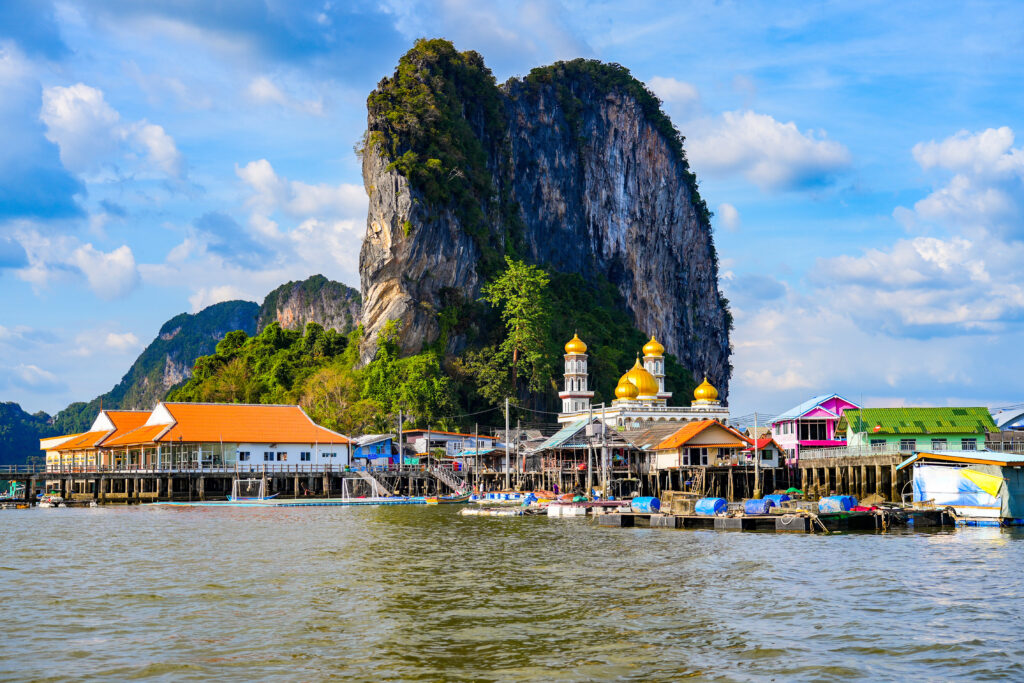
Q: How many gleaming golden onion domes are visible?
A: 5